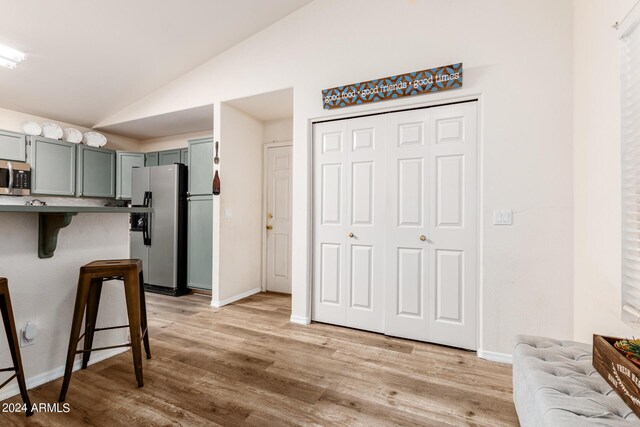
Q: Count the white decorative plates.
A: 4